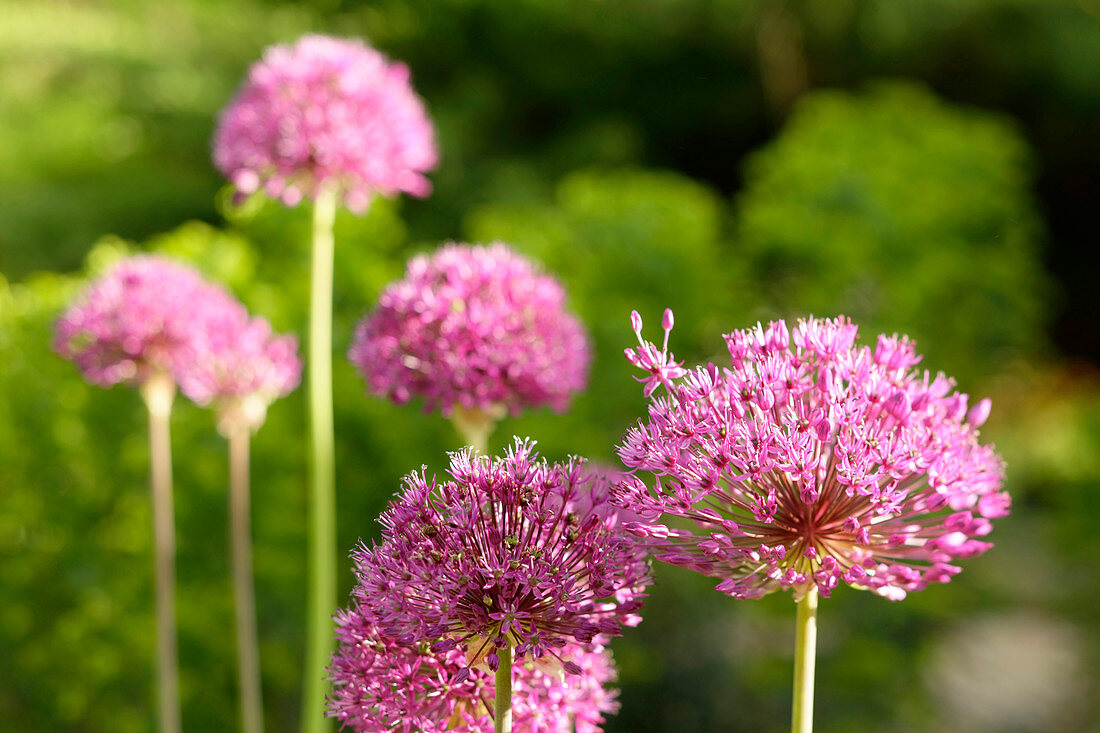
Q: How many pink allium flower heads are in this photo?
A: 7